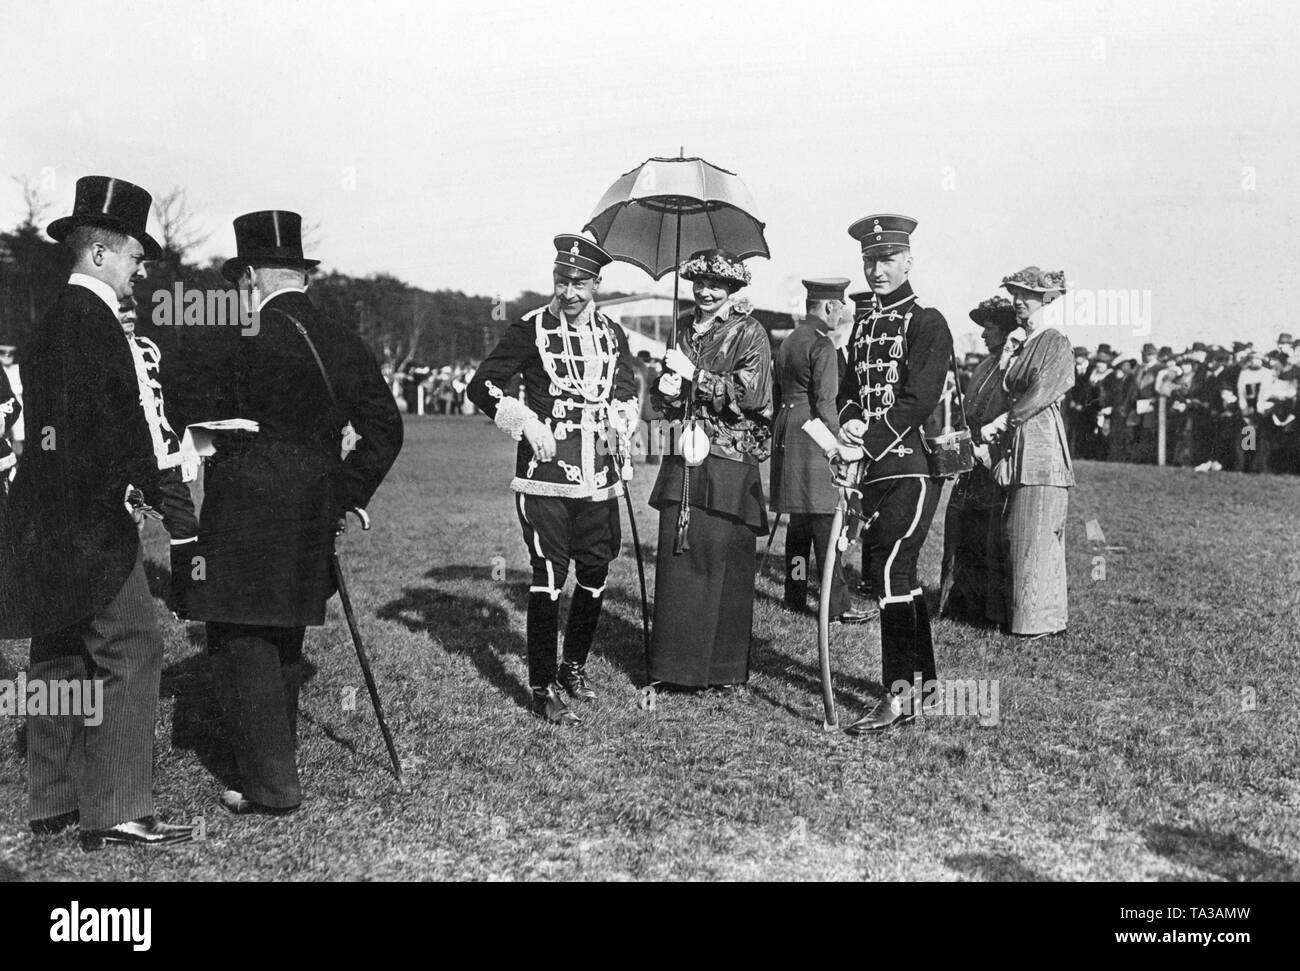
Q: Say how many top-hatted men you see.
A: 2